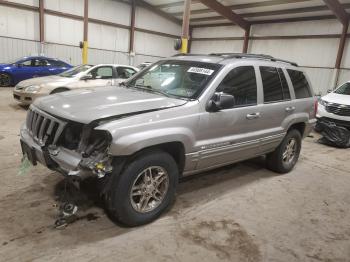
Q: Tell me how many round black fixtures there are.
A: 2